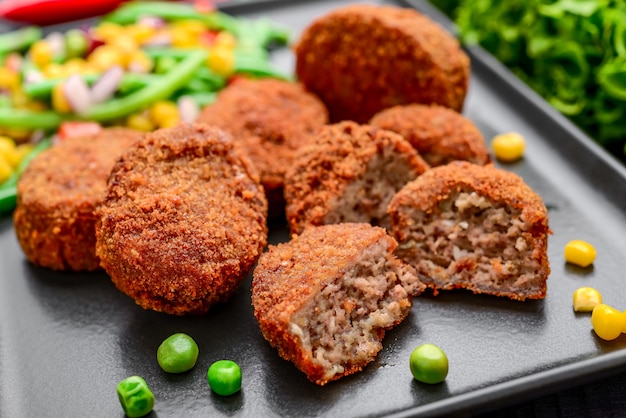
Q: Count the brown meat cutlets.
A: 8